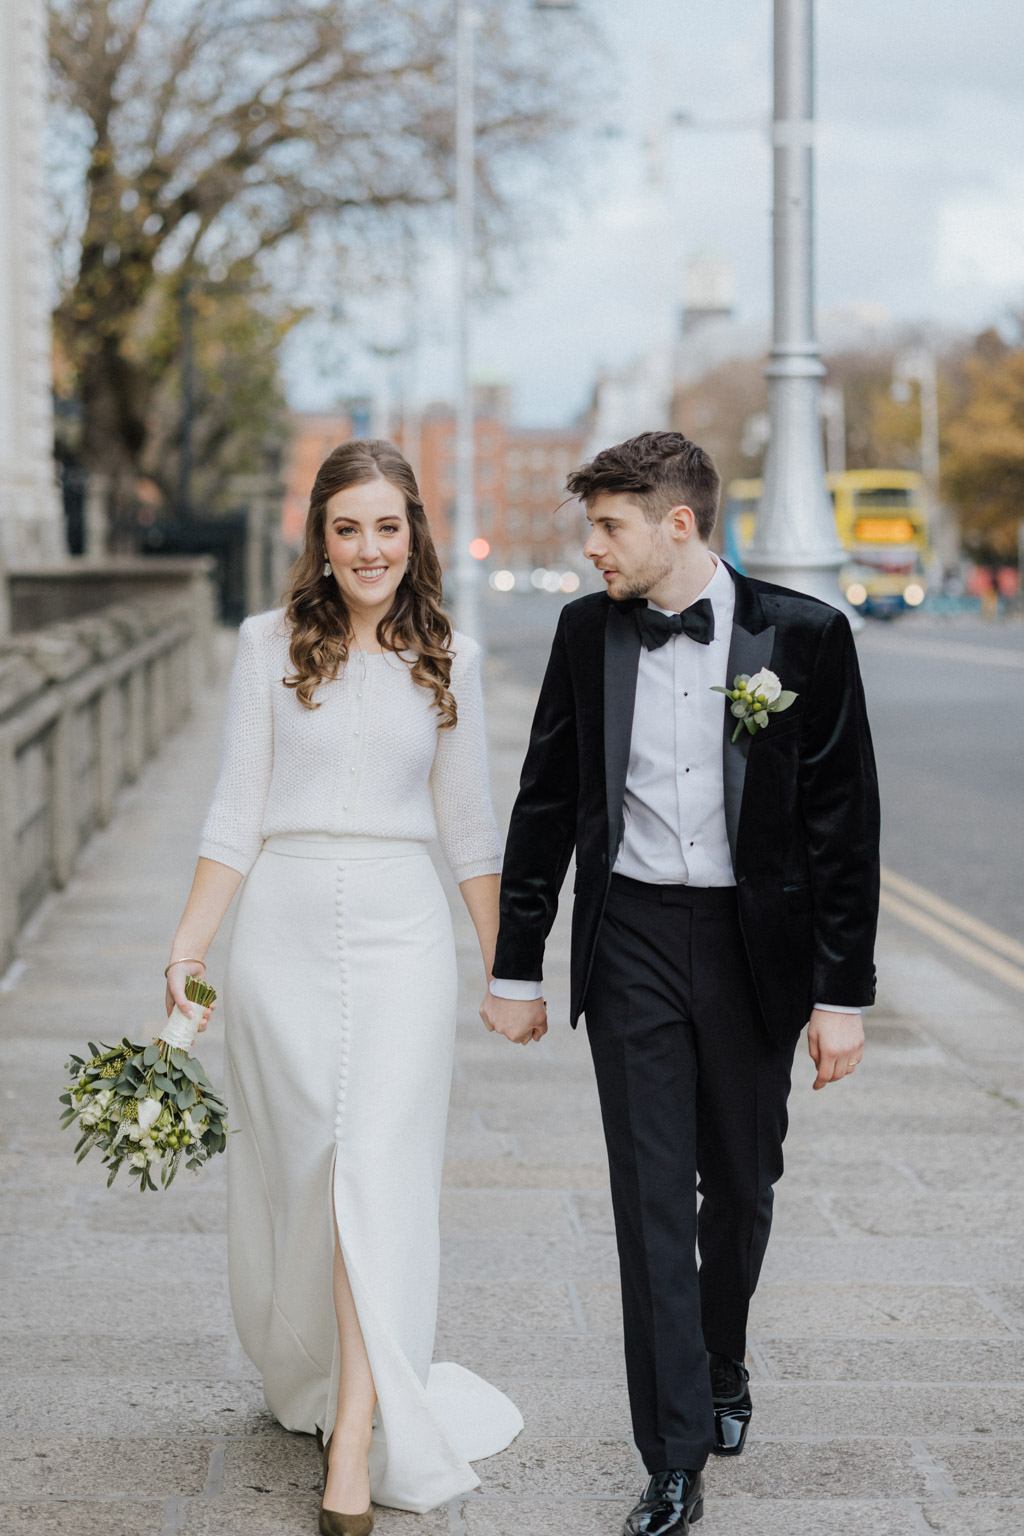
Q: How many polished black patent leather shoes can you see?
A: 2